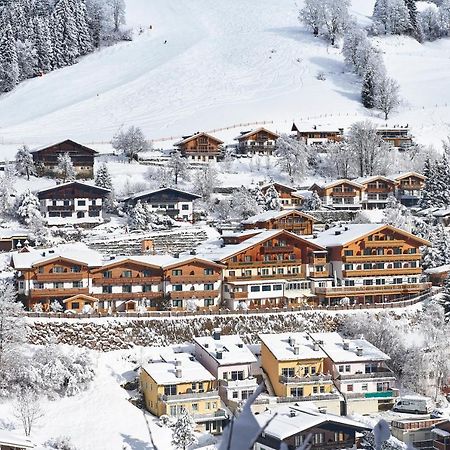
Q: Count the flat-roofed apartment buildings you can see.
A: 4